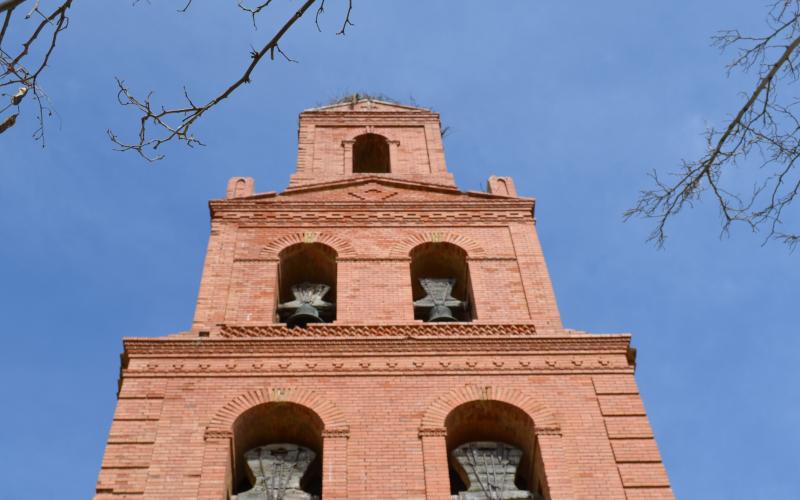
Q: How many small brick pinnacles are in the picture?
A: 2